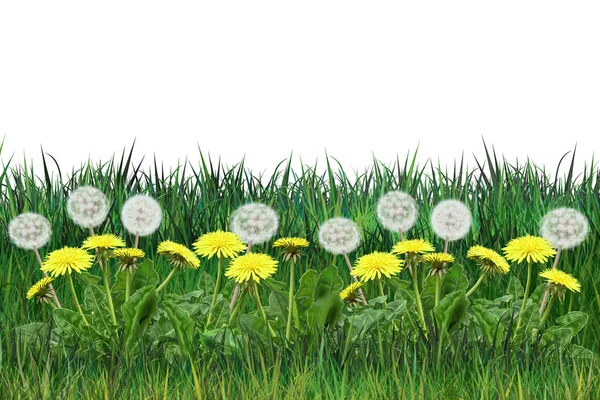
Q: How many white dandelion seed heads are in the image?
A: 8